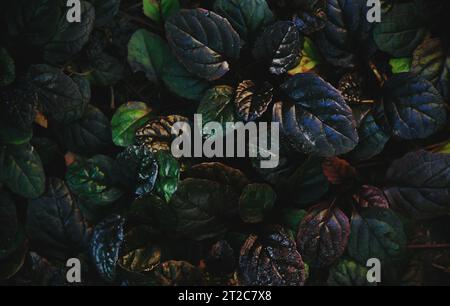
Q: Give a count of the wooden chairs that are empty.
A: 0